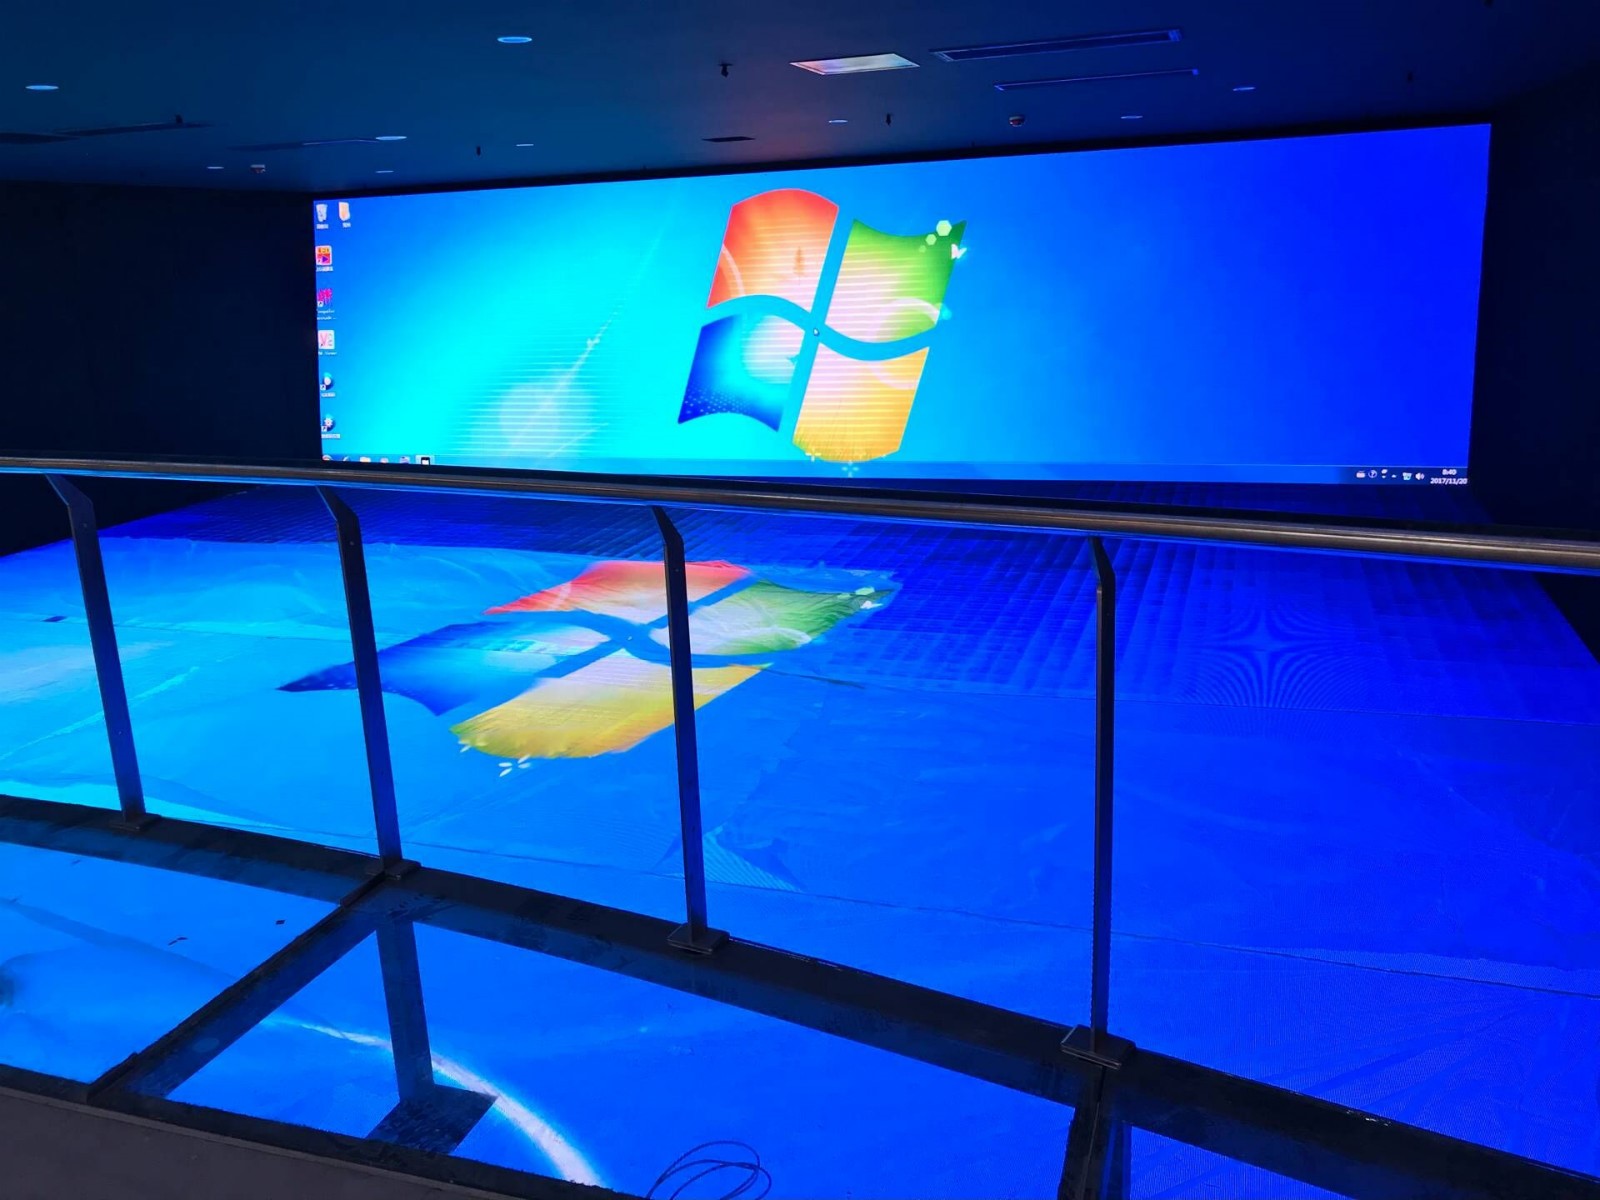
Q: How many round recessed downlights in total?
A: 9